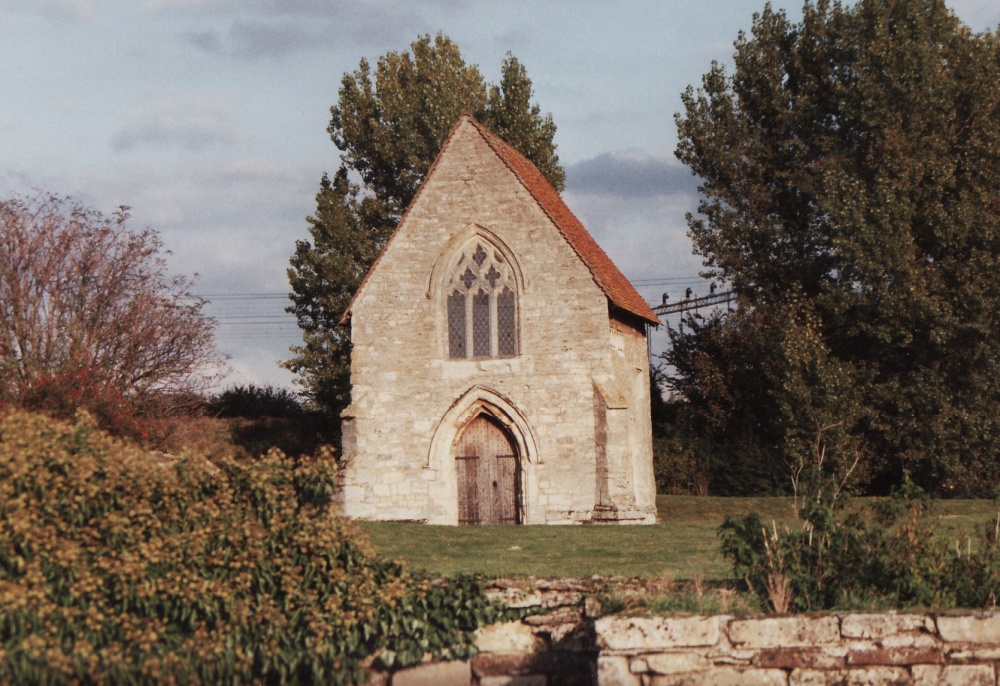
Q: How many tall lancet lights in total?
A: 3